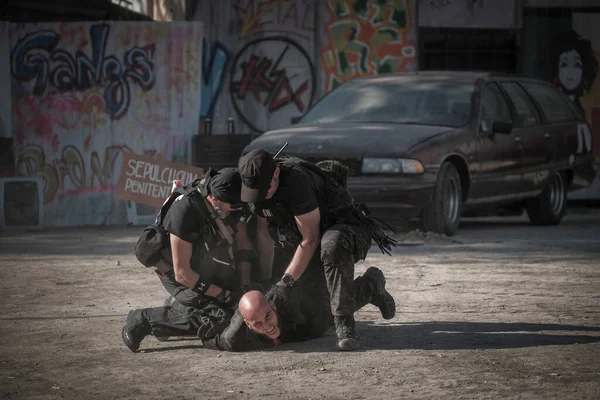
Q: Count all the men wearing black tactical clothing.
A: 2